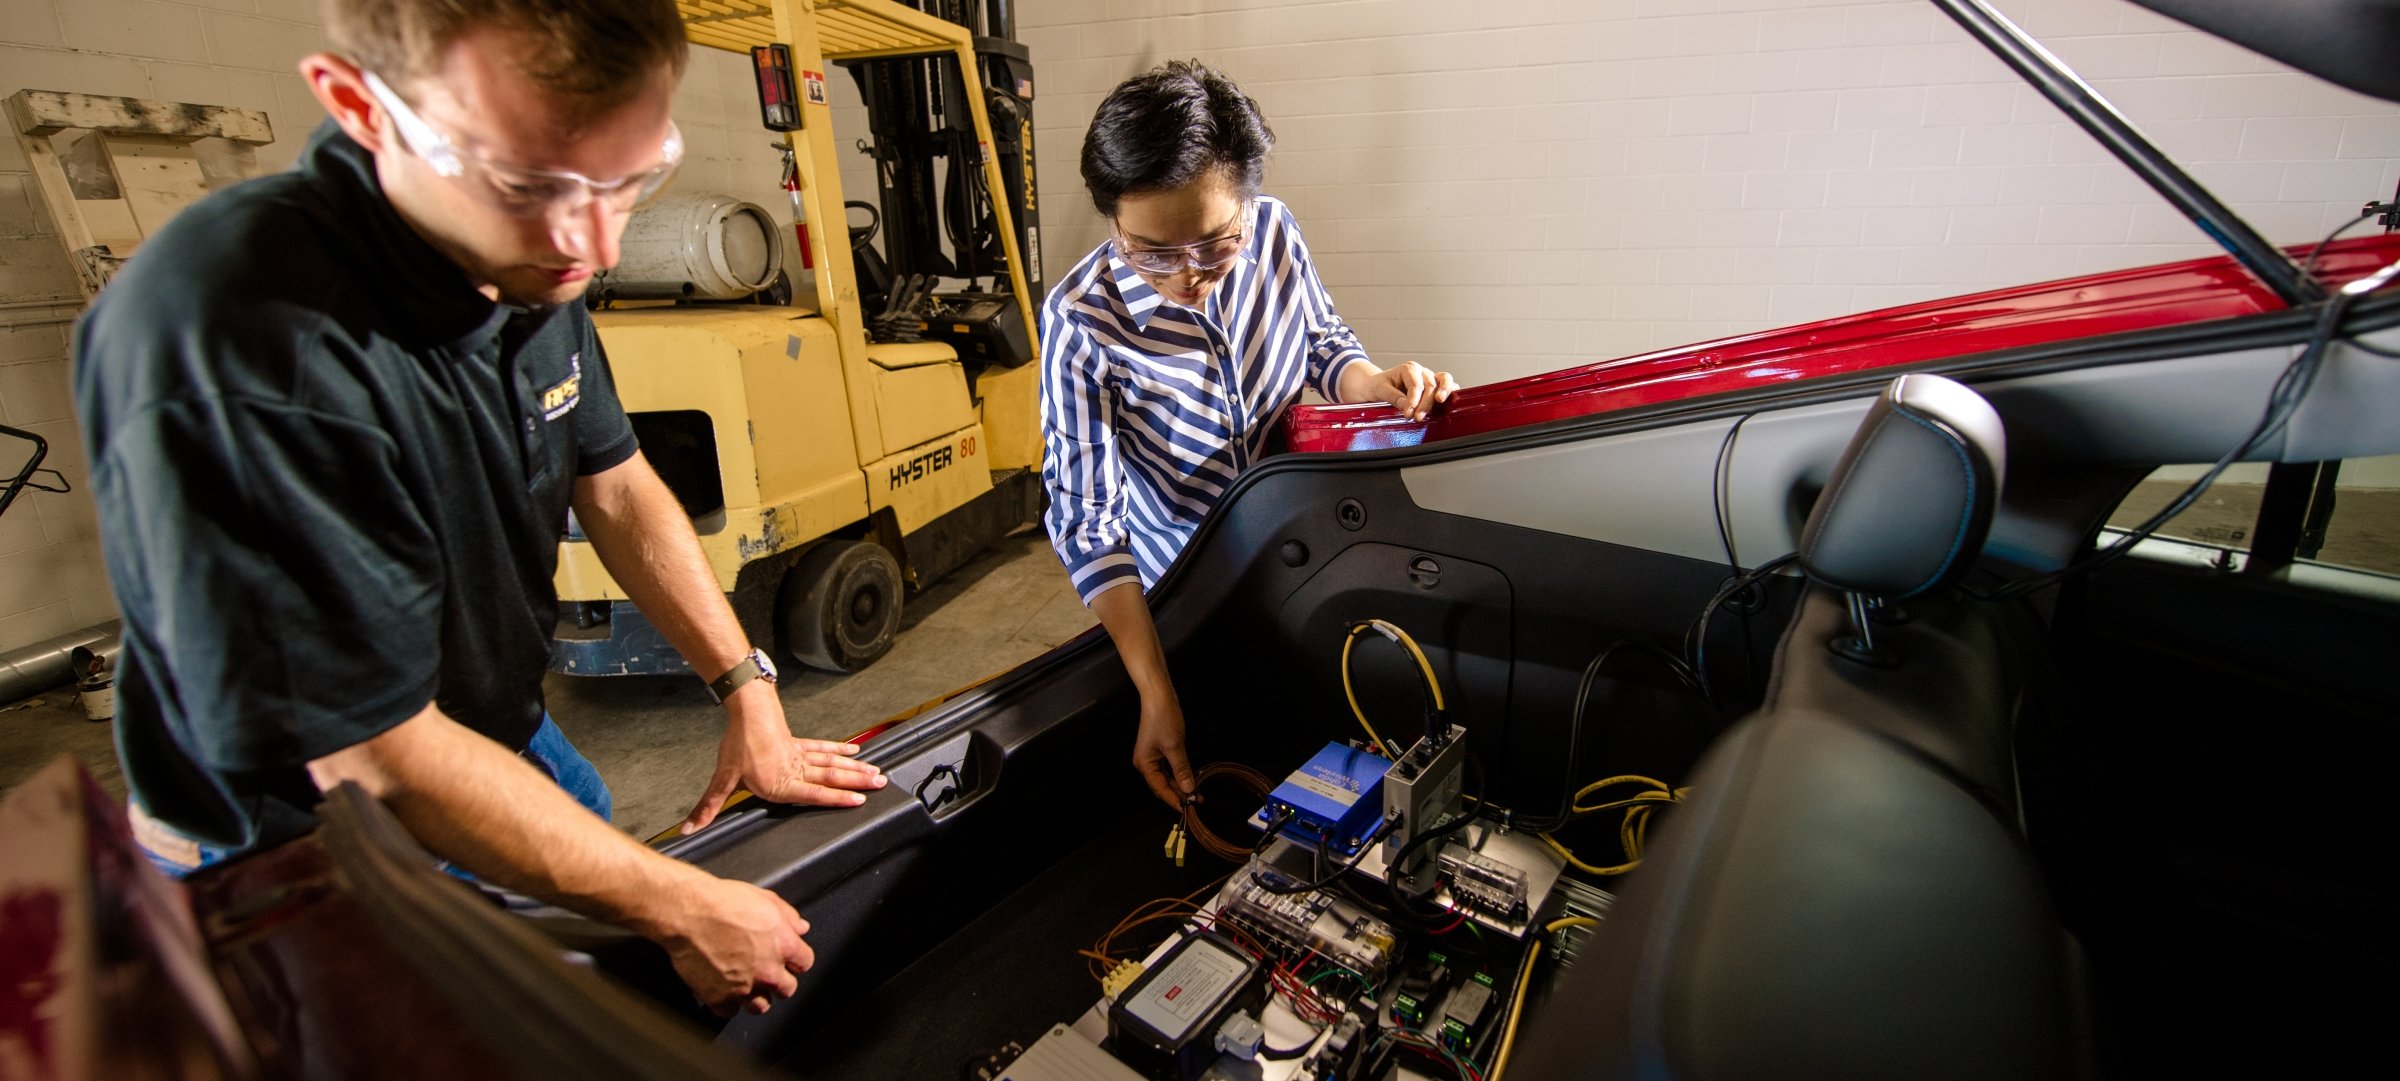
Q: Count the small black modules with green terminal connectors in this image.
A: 2